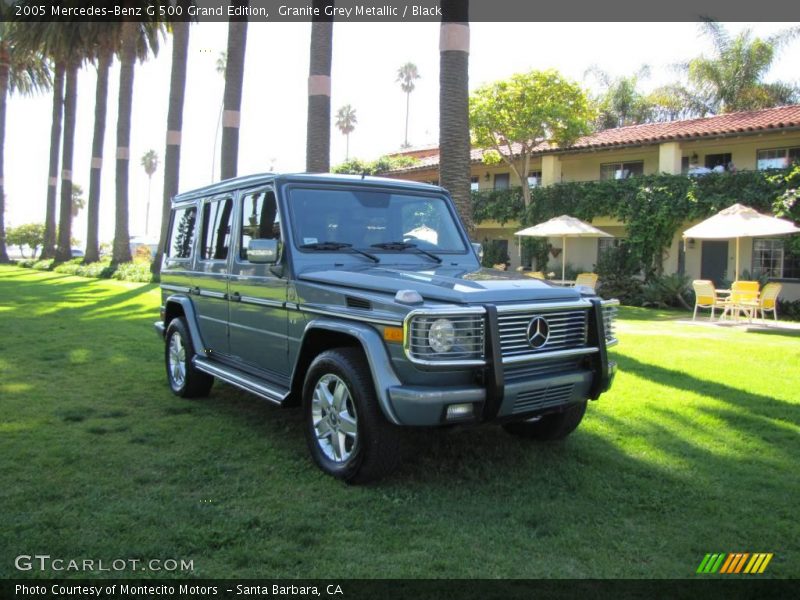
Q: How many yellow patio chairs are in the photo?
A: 5